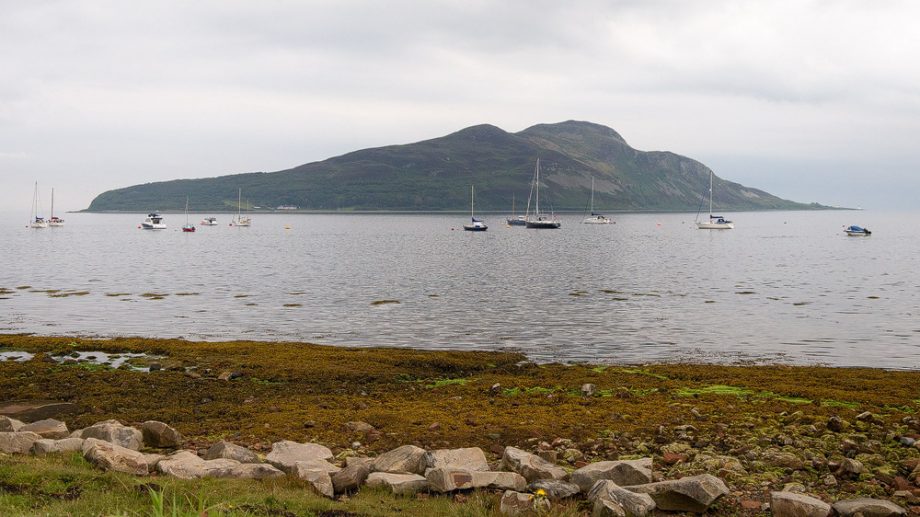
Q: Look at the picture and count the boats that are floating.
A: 12